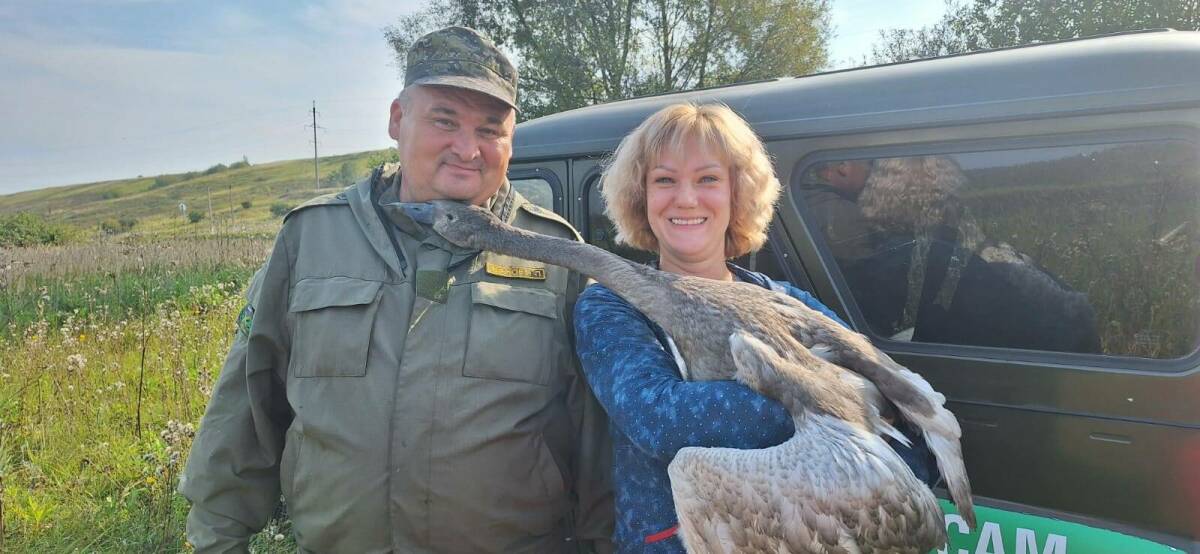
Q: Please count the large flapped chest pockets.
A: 2